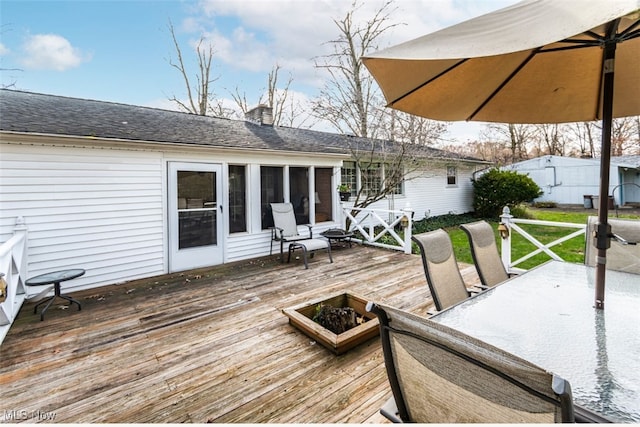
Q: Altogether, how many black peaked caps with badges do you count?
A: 0